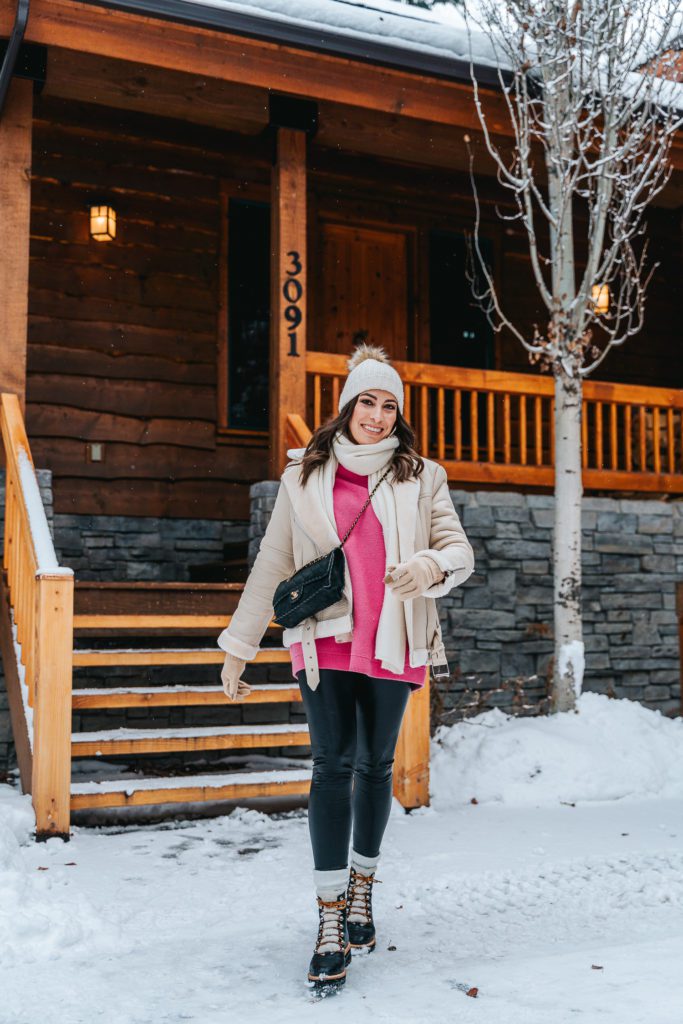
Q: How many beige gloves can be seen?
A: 2